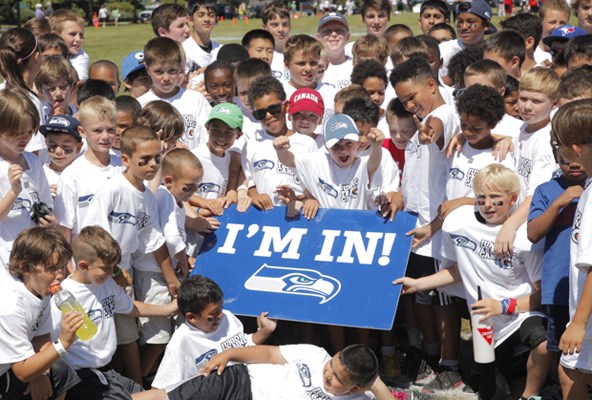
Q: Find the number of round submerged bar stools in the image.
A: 0